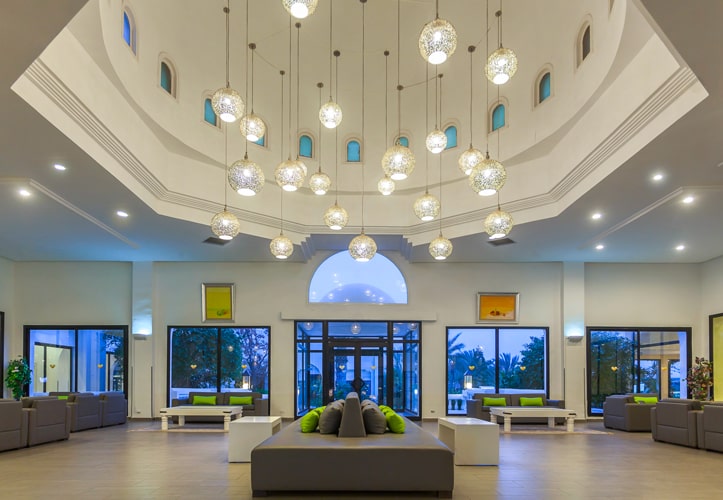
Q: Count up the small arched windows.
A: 11